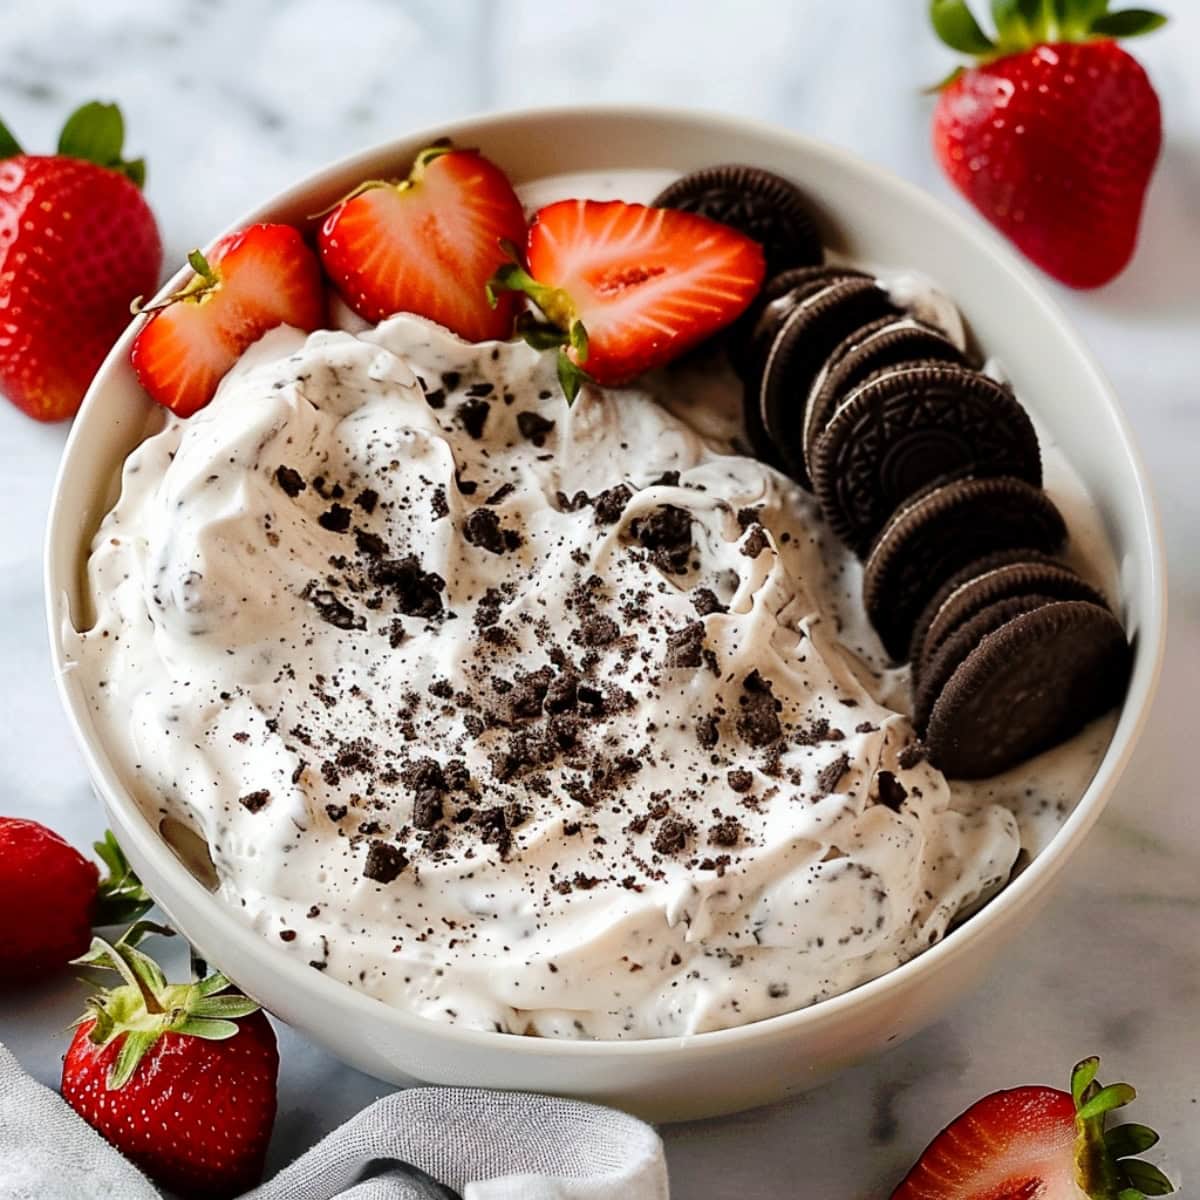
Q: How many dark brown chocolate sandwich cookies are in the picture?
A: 8